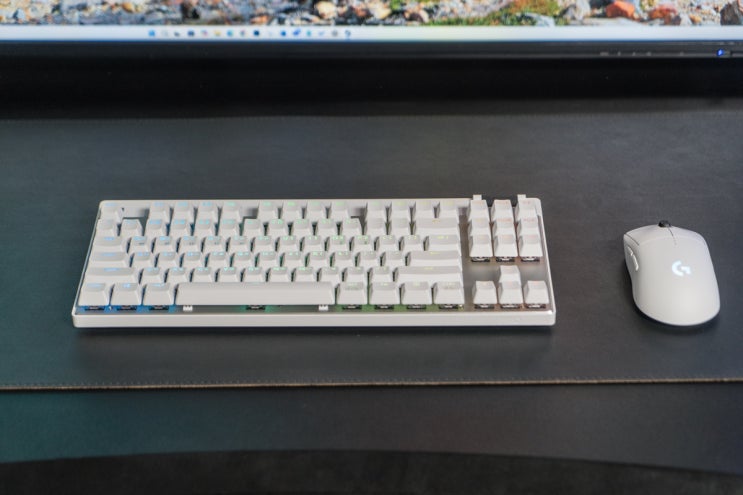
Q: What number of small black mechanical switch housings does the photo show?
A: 14